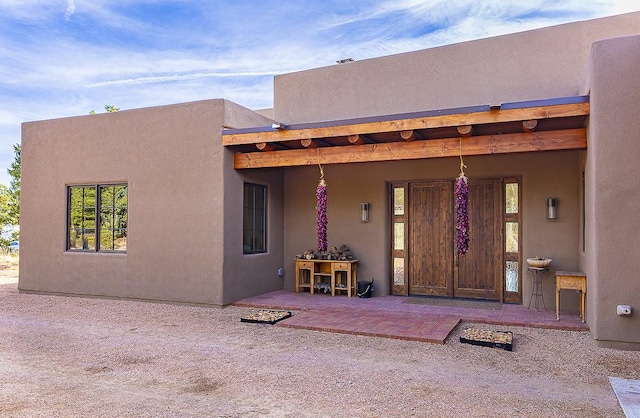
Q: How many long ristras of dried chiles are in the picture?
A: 2